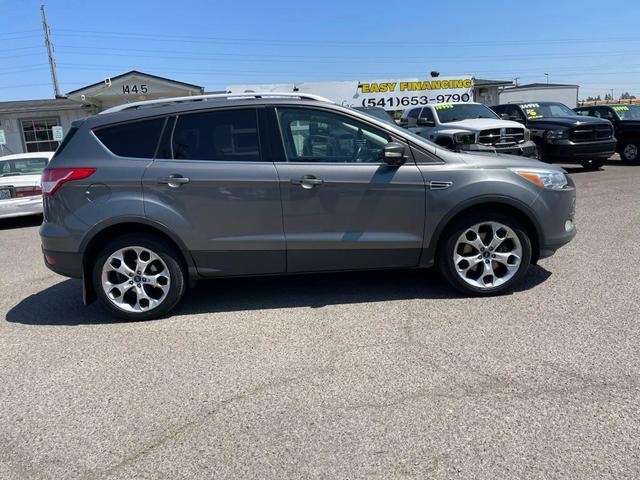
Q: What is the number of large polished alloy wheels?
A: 2